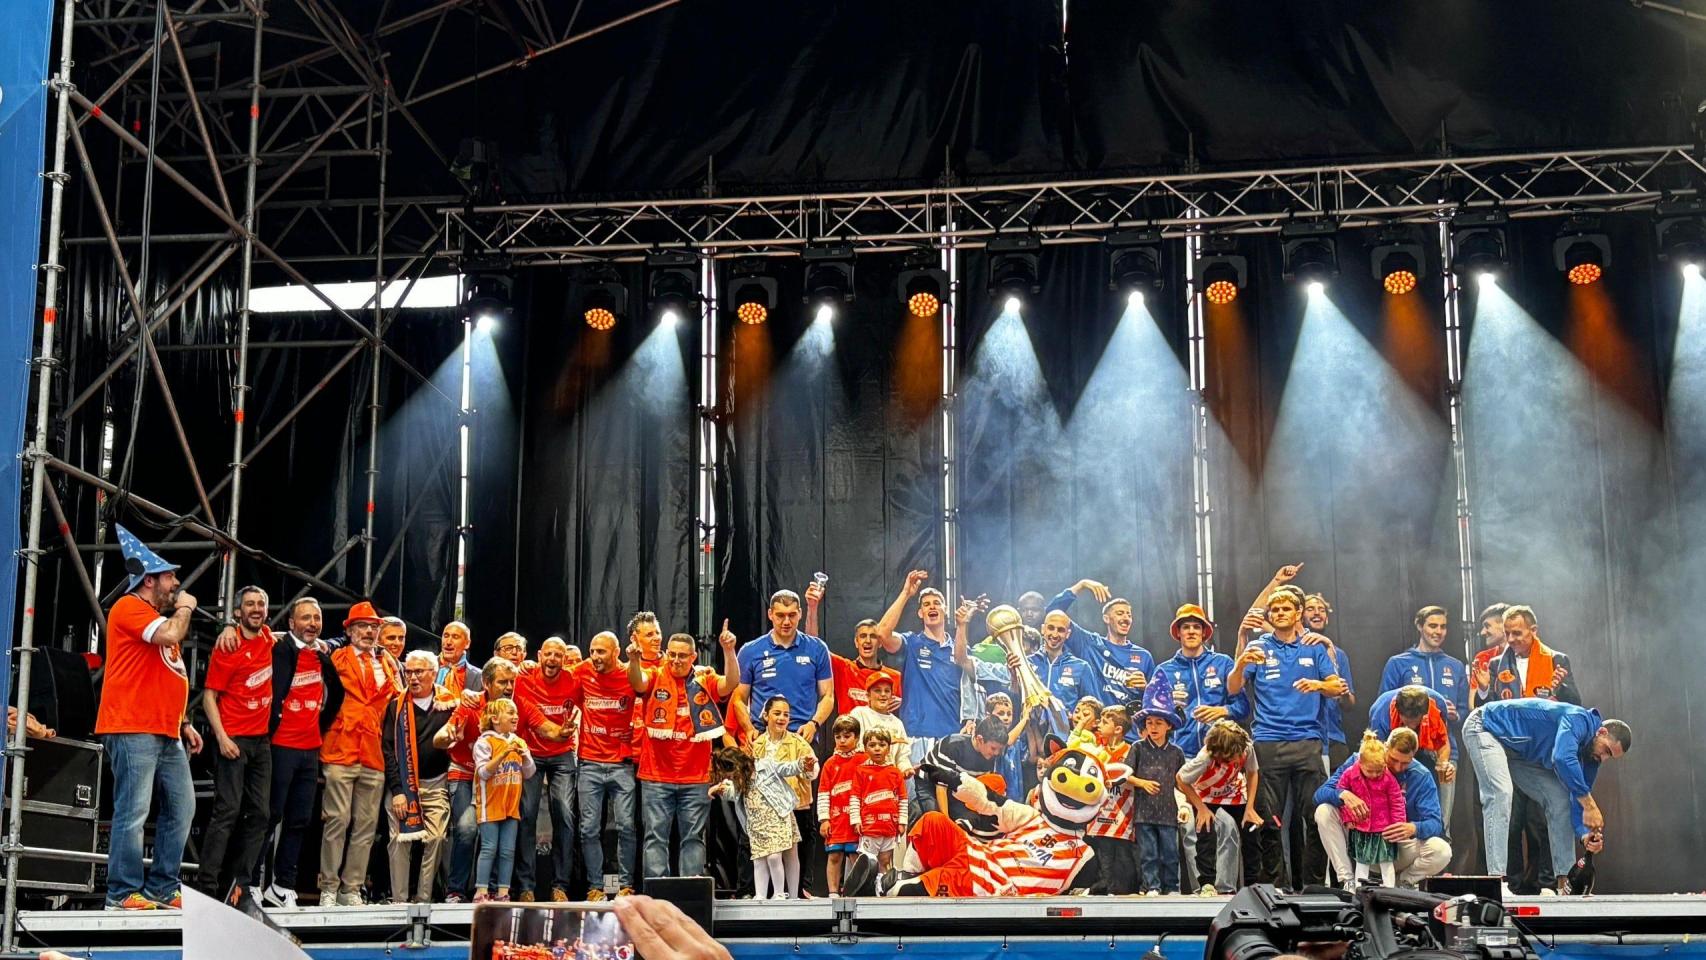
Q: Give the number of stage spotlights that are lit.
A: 14